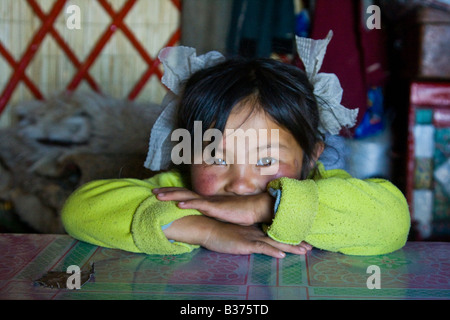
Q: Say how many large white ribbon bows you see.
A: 2